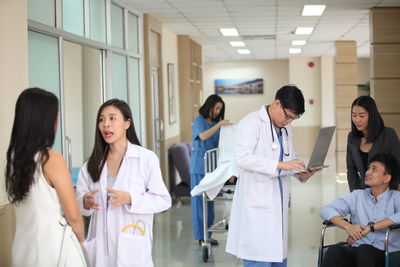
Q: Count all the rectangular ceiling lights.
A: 7